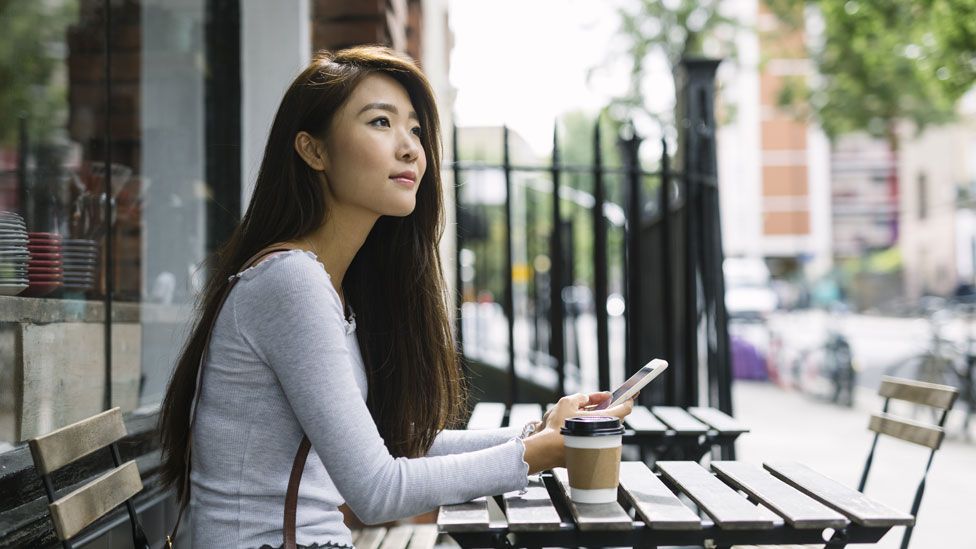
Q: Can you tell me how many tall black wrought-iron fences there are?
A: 1